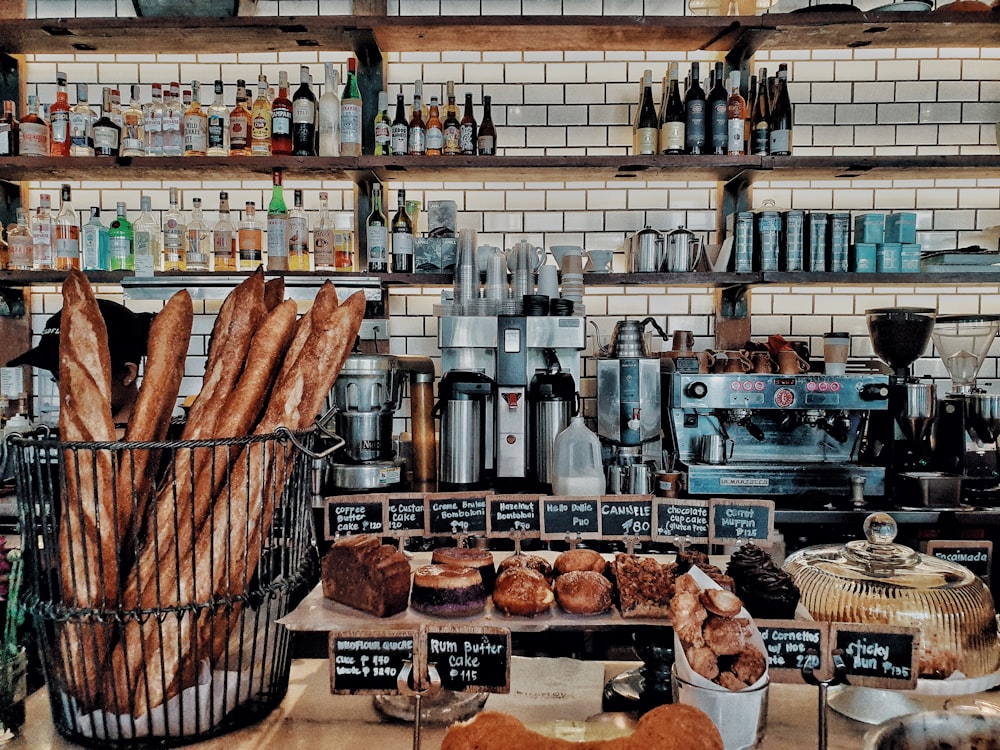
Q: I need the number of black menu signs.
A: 13